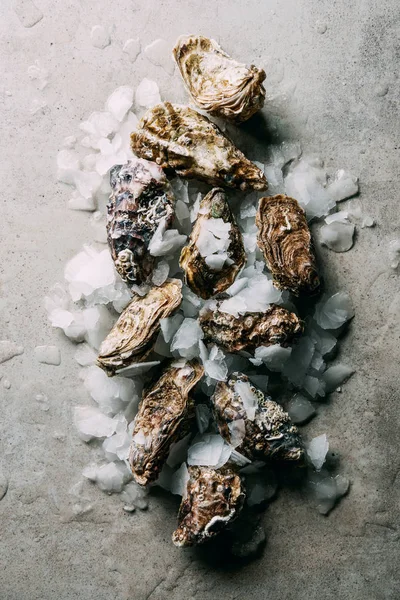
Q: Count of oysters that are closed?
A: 10